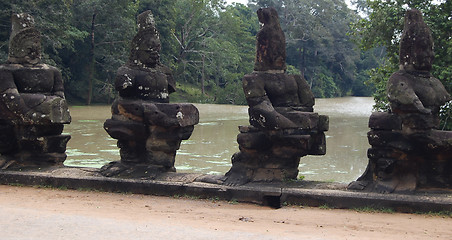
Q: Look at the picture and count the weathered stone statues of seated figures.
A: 4